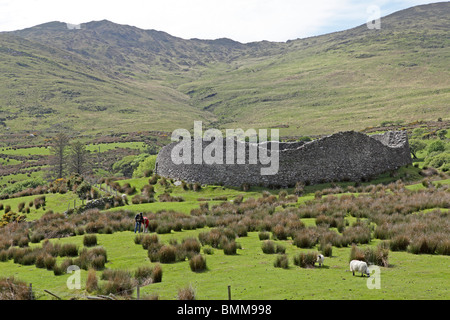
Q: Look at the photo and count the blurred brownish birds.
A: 0